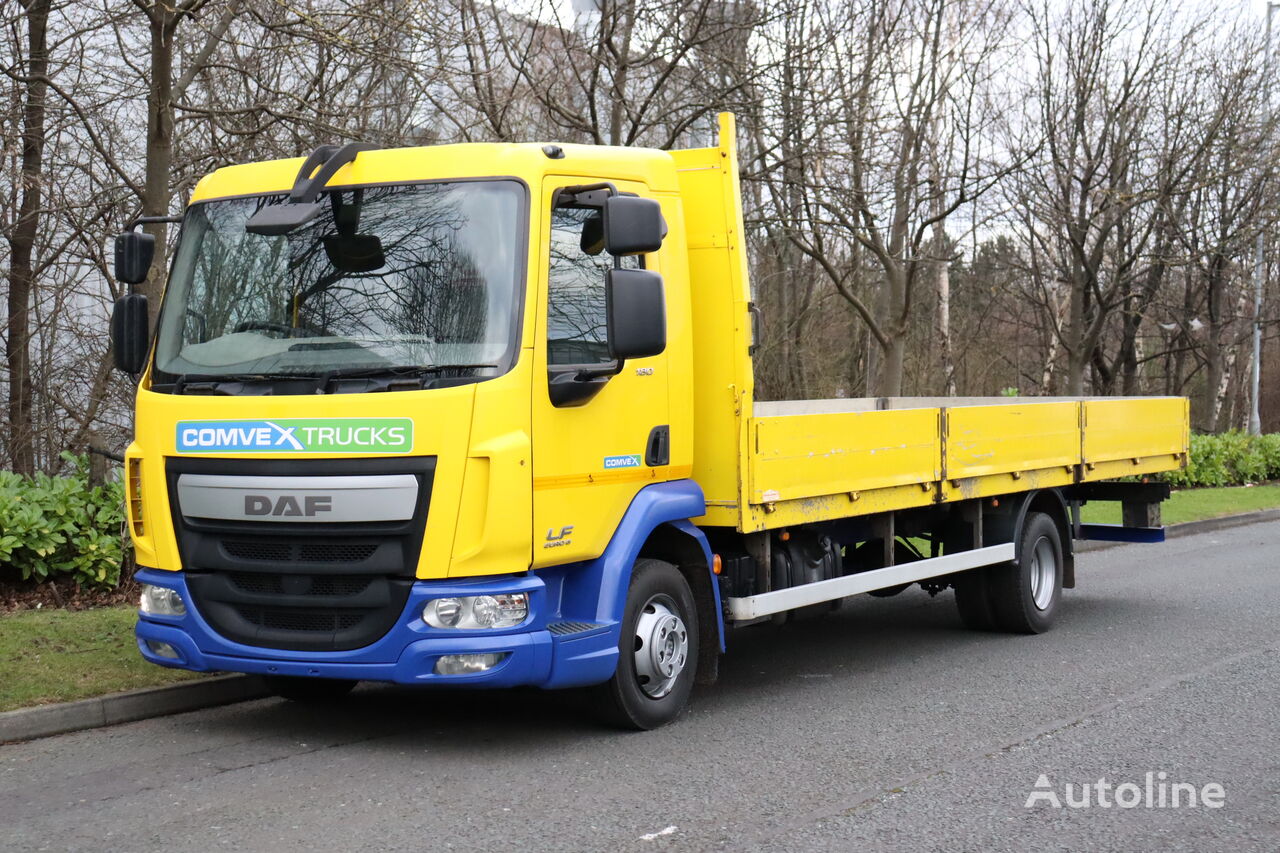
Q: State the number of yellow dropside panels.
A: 3